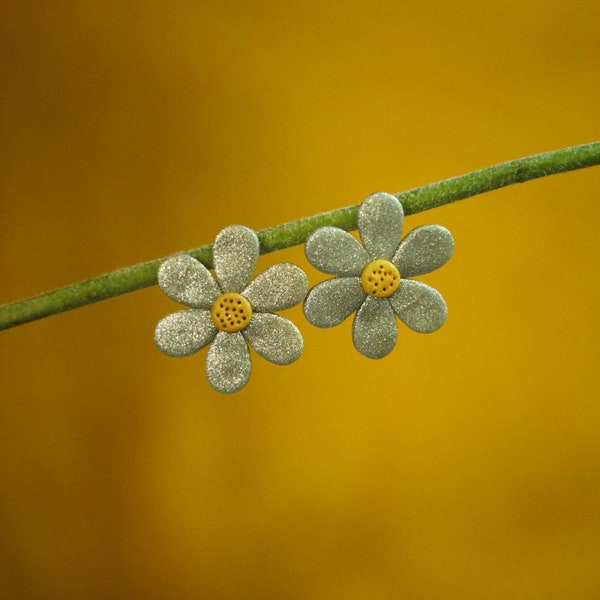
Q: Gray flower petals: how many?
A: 12